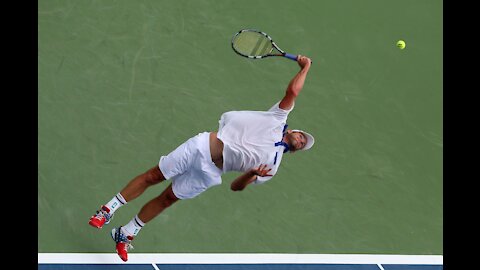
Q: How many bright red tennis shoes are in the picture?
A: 2